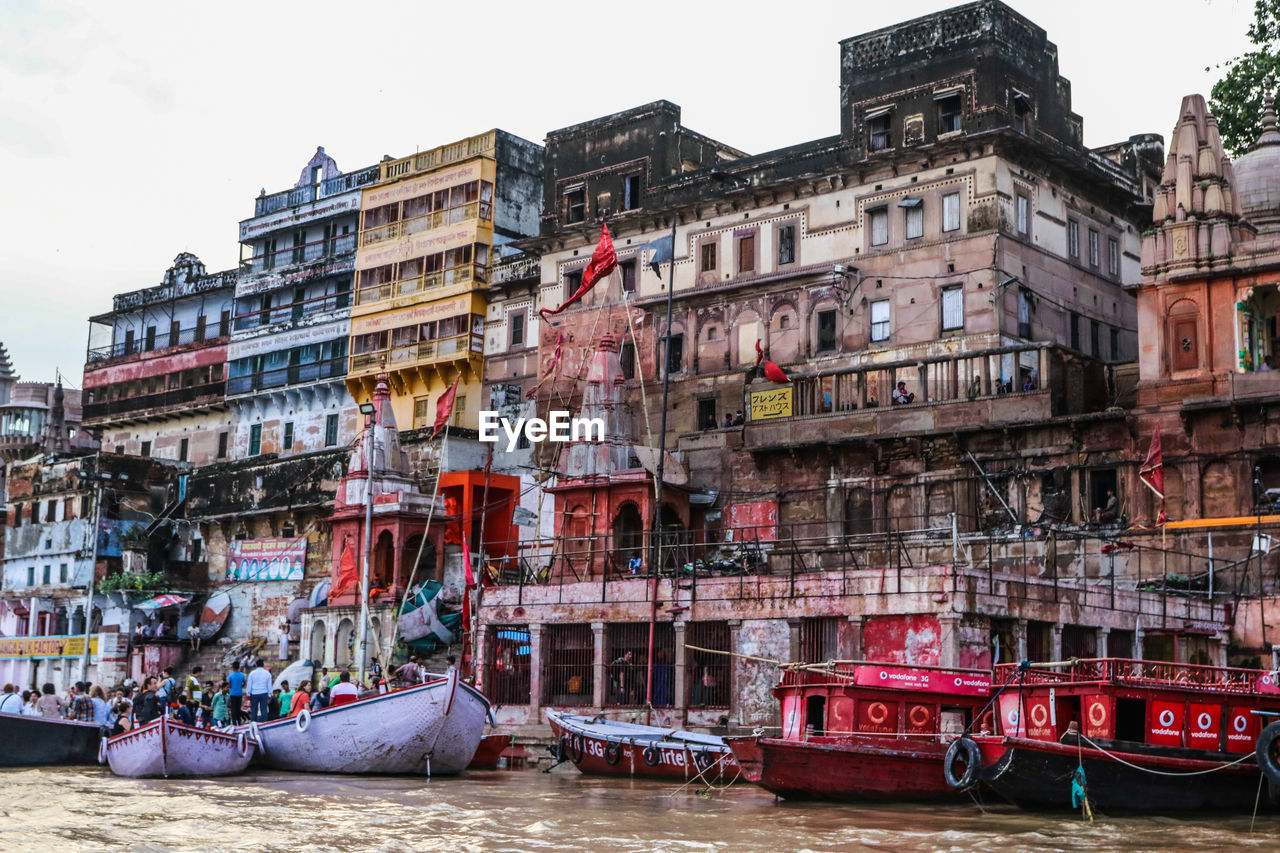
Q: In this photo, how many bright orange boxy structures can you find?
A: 1